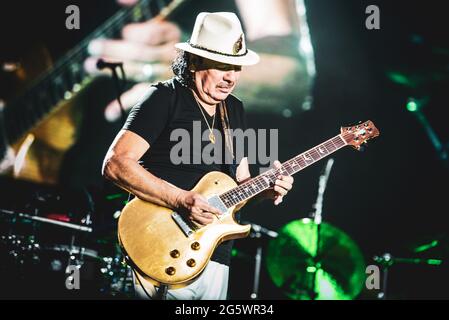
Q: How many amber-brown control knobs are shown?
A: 4